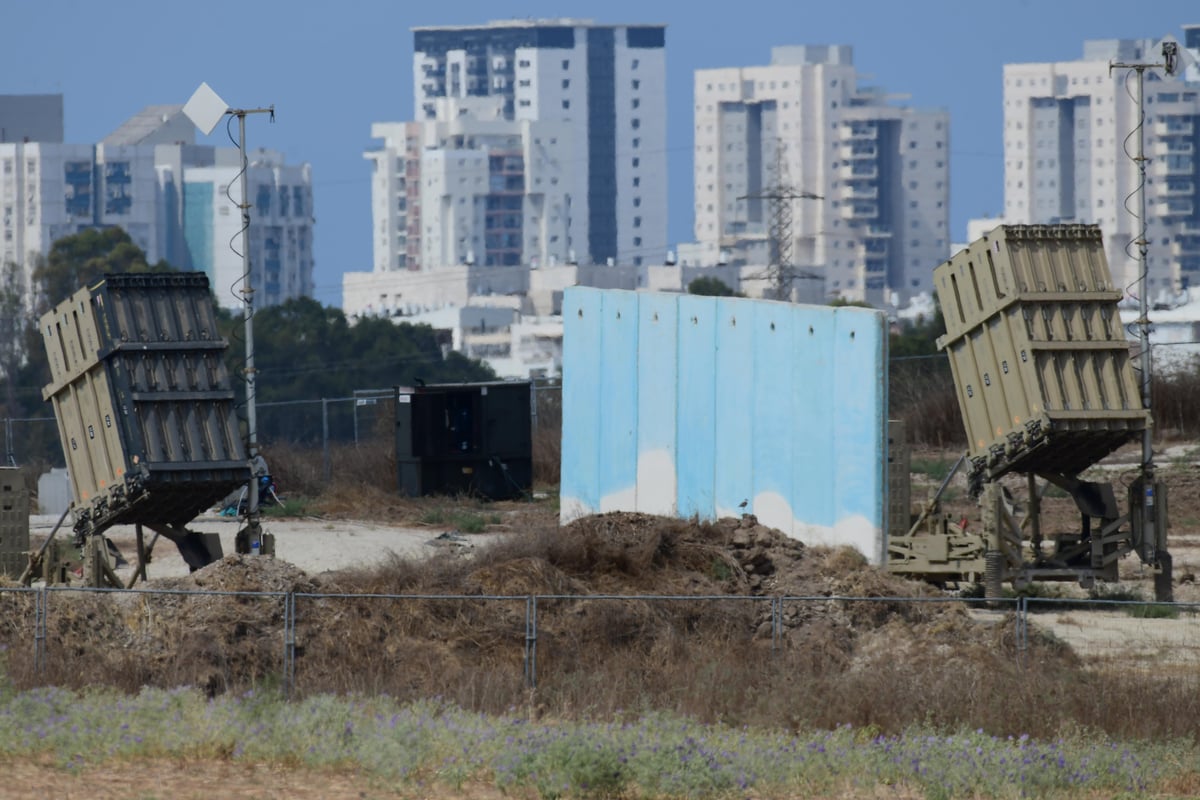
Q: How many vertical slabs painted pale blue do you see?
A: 8